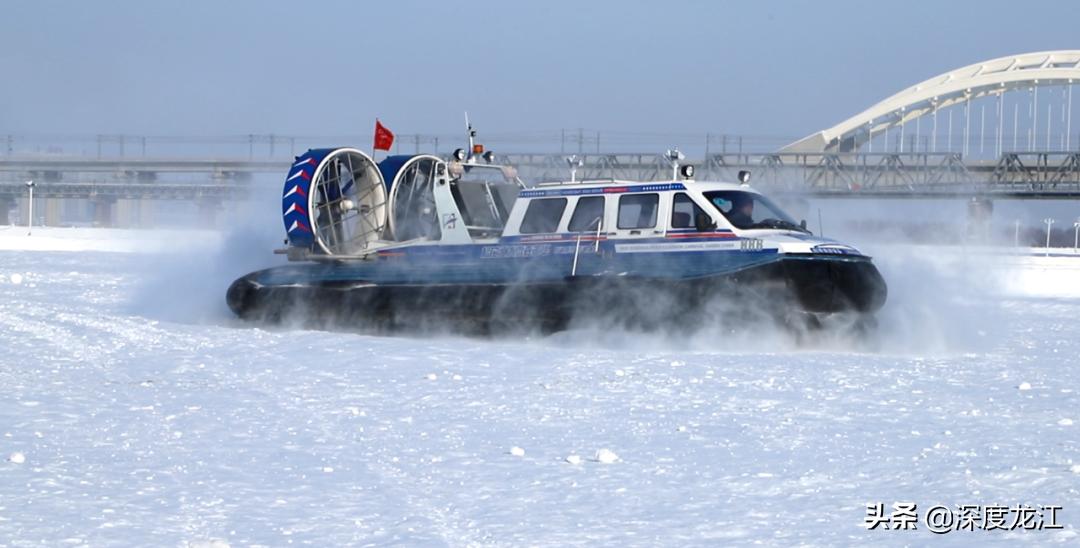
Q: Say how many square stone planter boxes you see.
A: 0